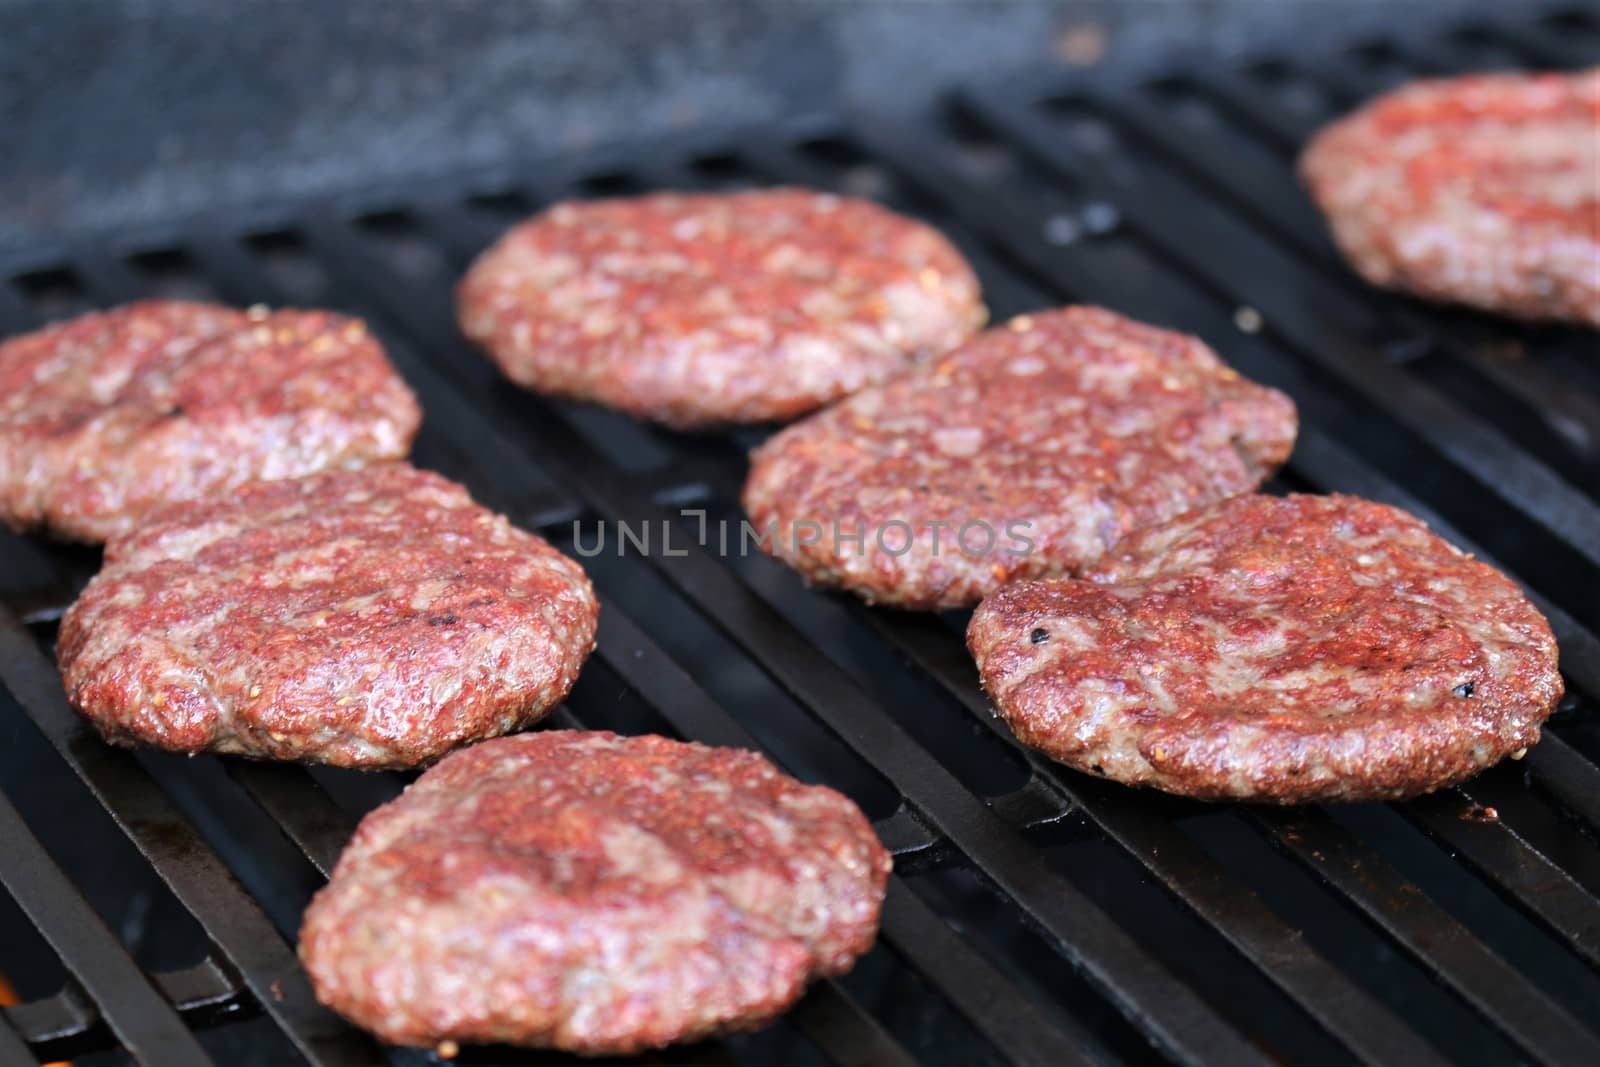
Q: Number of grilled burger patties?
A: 7